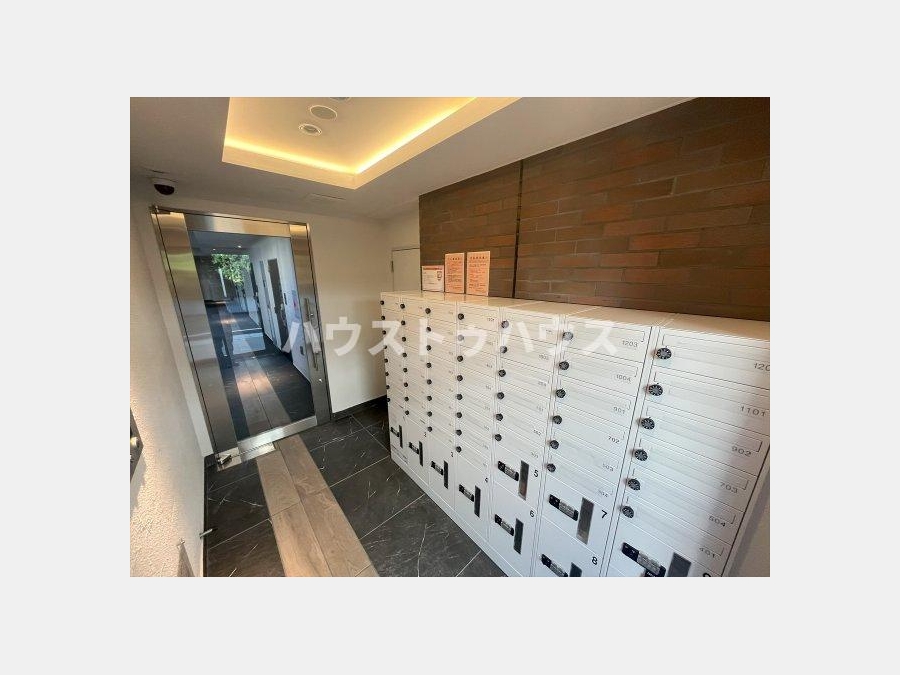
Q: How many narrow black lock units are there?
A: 9